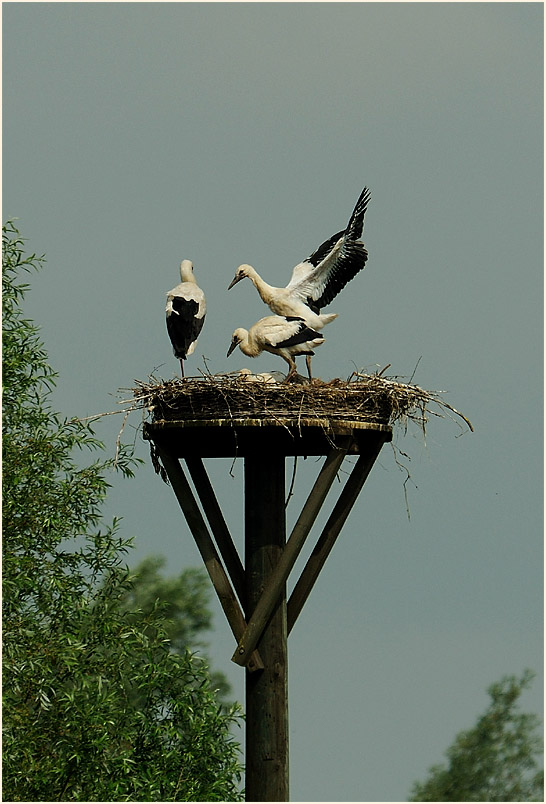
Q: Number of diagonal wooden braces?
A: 4